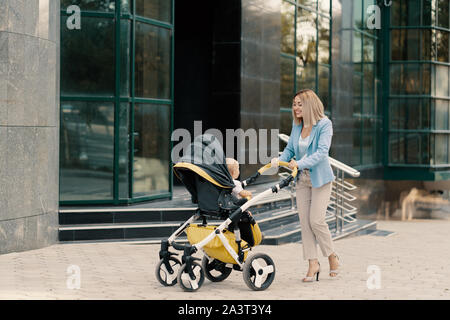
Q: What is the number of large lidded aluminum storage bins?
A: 0